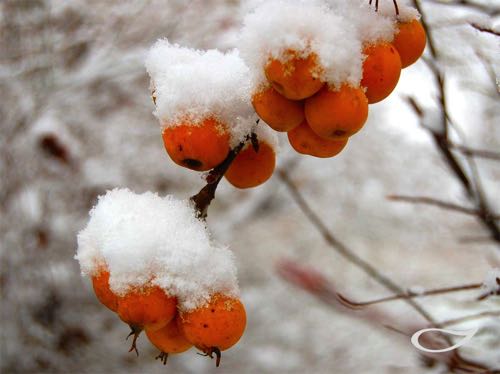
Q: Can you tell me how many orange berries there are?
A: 12